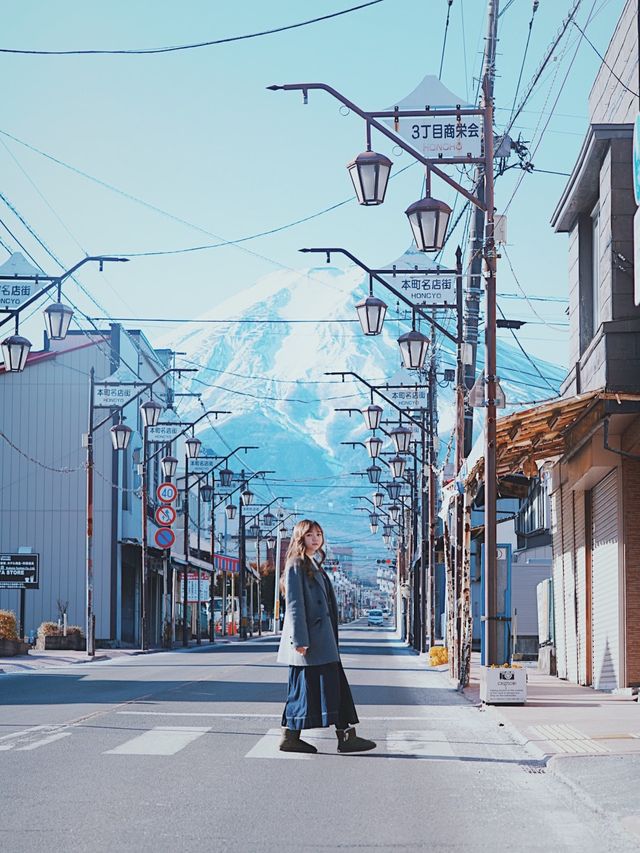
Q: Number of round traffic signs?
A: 3